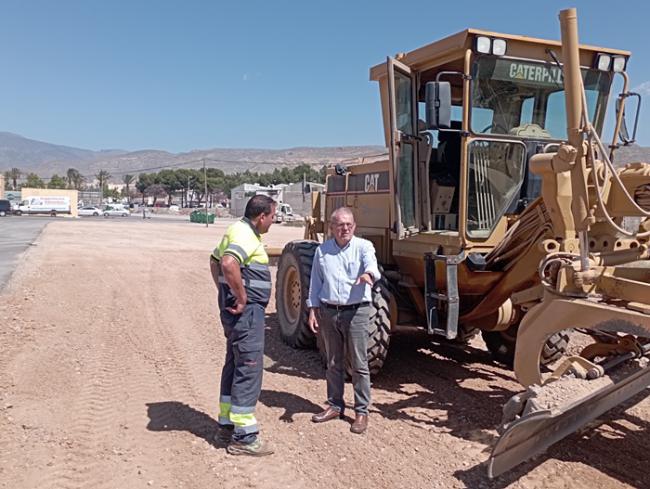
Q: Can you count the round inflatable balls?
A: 0